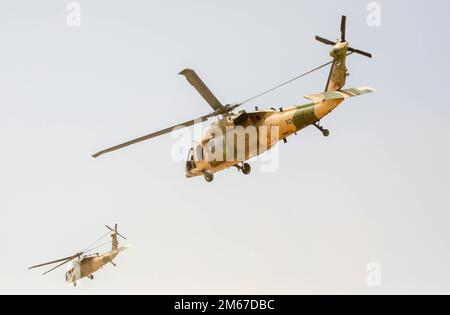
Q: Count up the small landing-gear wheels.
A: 6